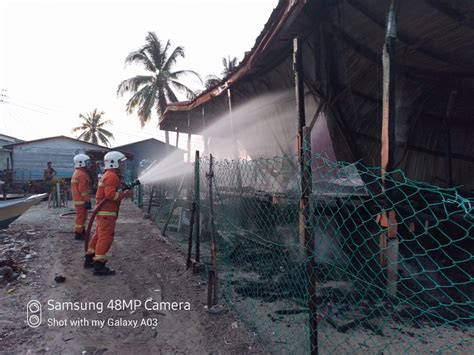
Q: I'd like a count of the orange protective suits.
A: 2